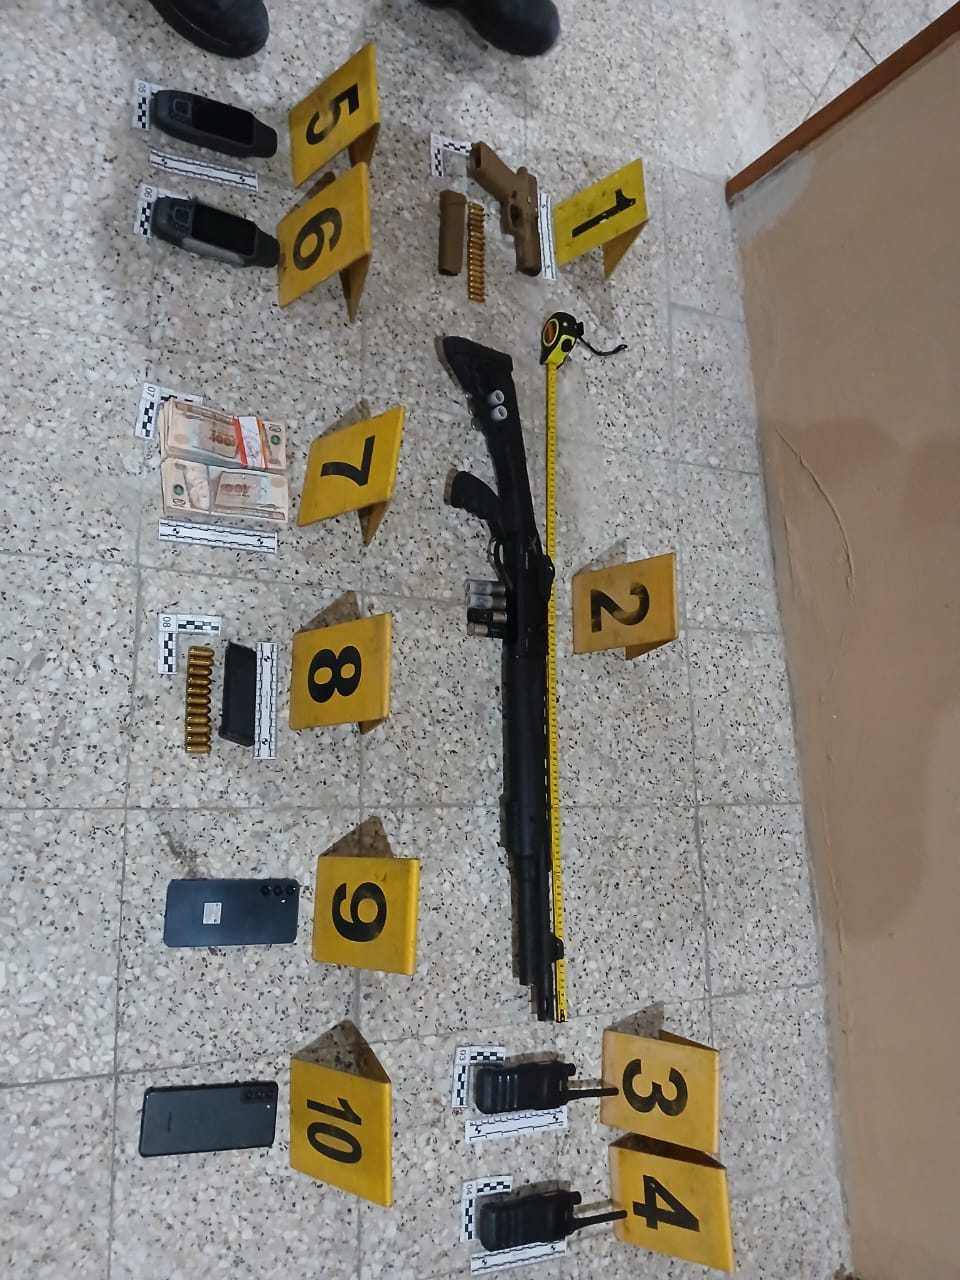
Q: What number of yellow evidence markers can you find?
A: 10